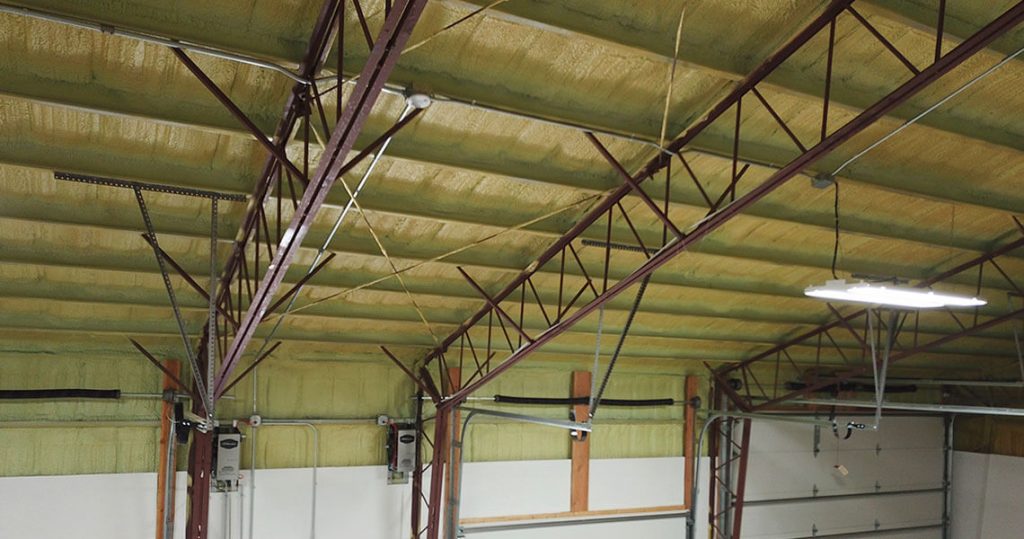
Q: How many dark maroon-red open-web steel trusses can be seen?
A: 3